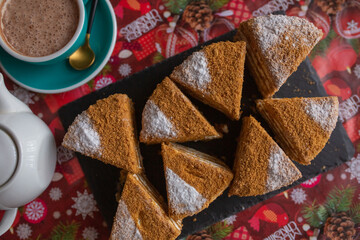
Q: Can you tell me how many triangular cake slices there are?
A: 8